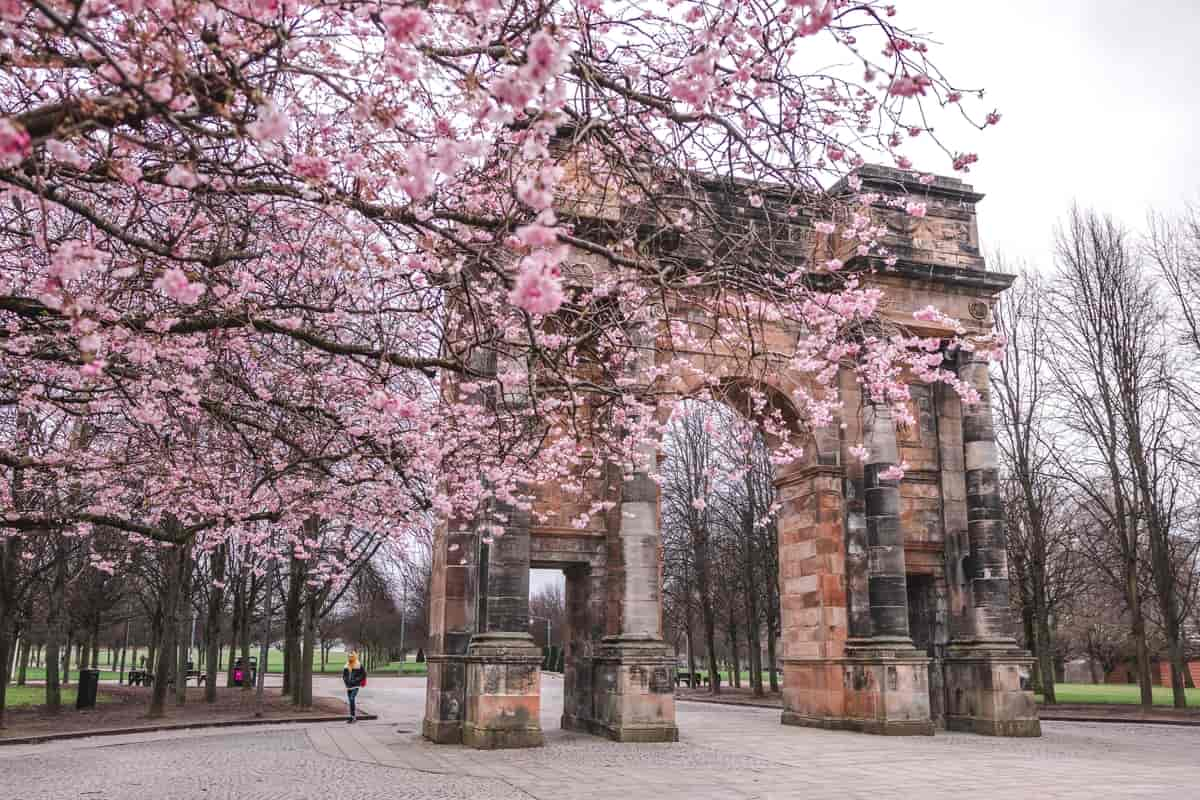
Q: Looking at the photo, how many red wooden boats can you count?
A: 0